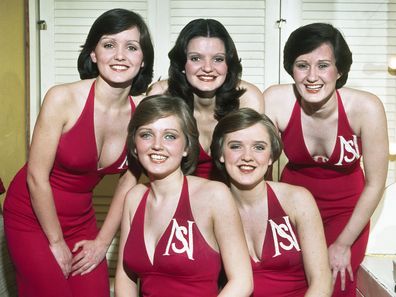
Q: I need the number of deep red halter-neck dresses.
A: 5